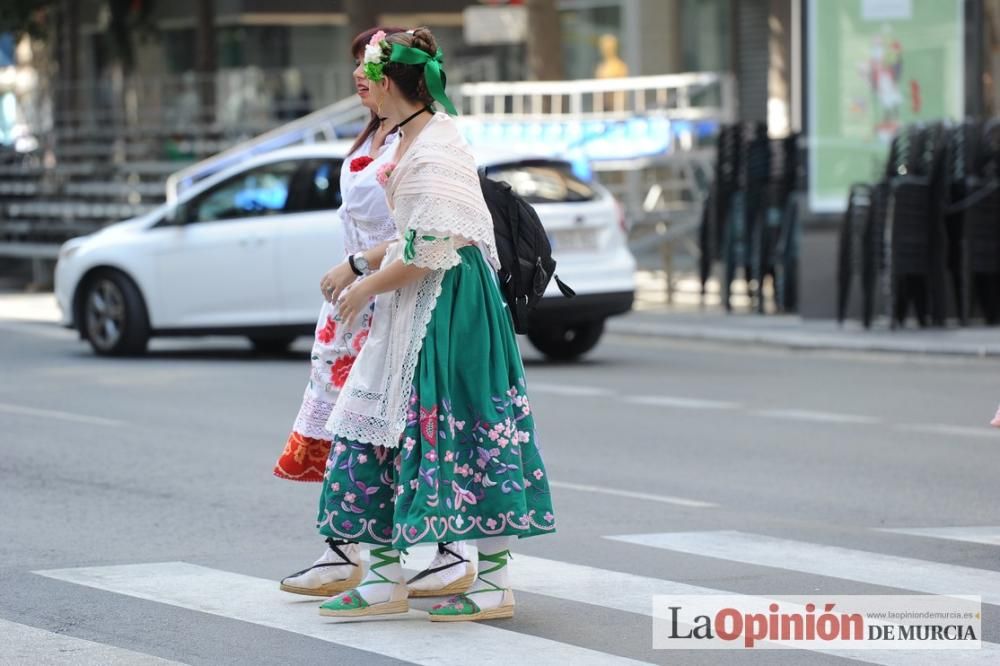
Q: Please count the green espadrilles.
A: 2